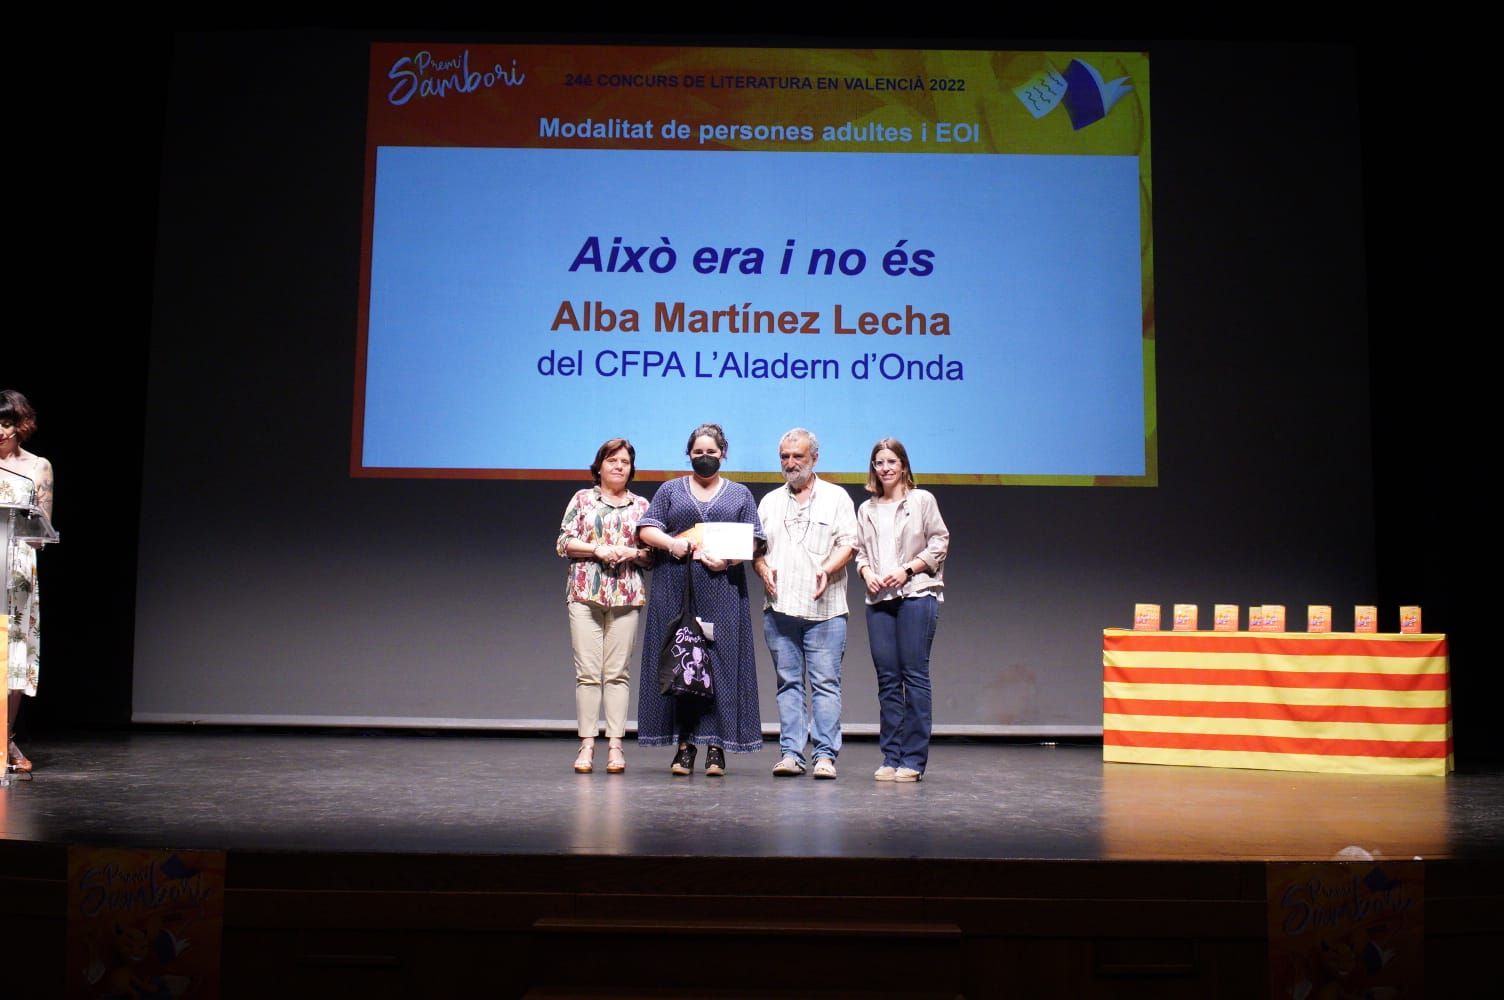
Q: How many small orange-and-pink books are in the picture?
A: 8